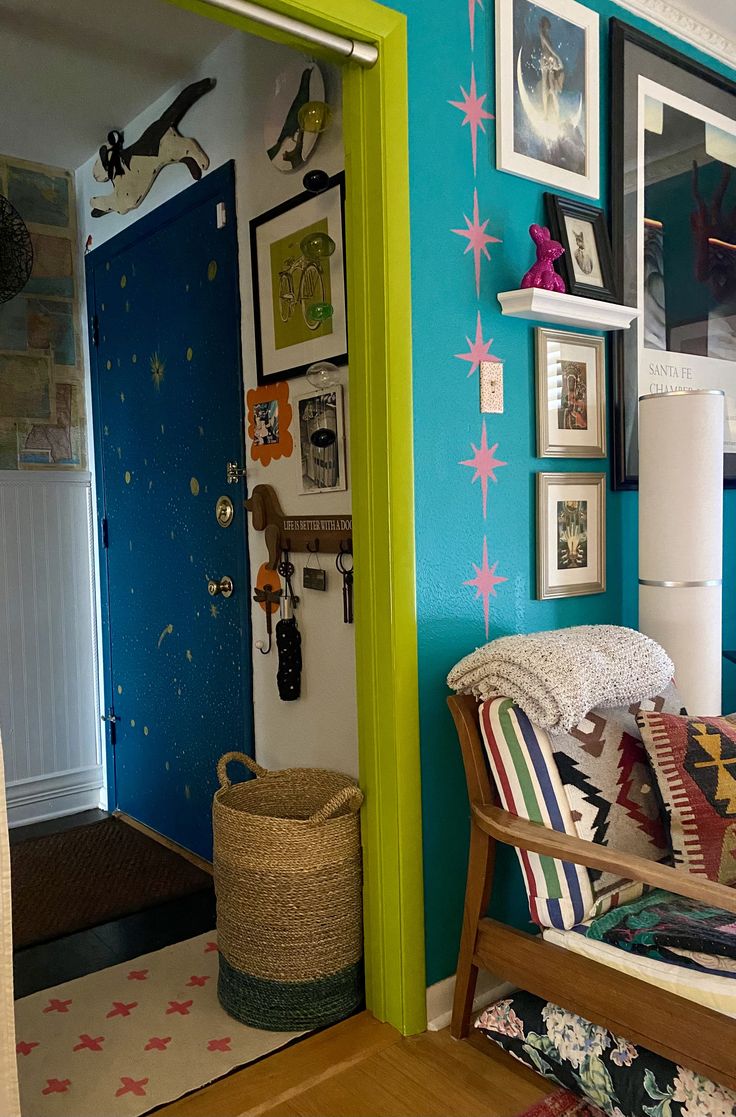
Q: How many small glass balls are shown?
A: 6